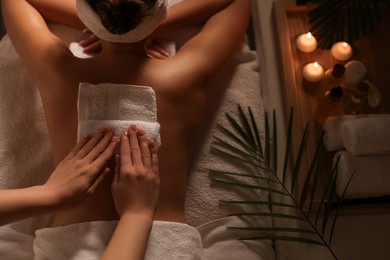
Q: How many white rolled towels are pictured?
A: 3